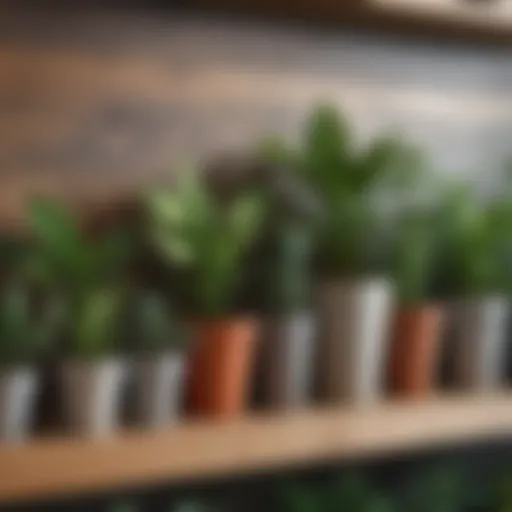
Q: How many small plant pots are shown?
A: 8